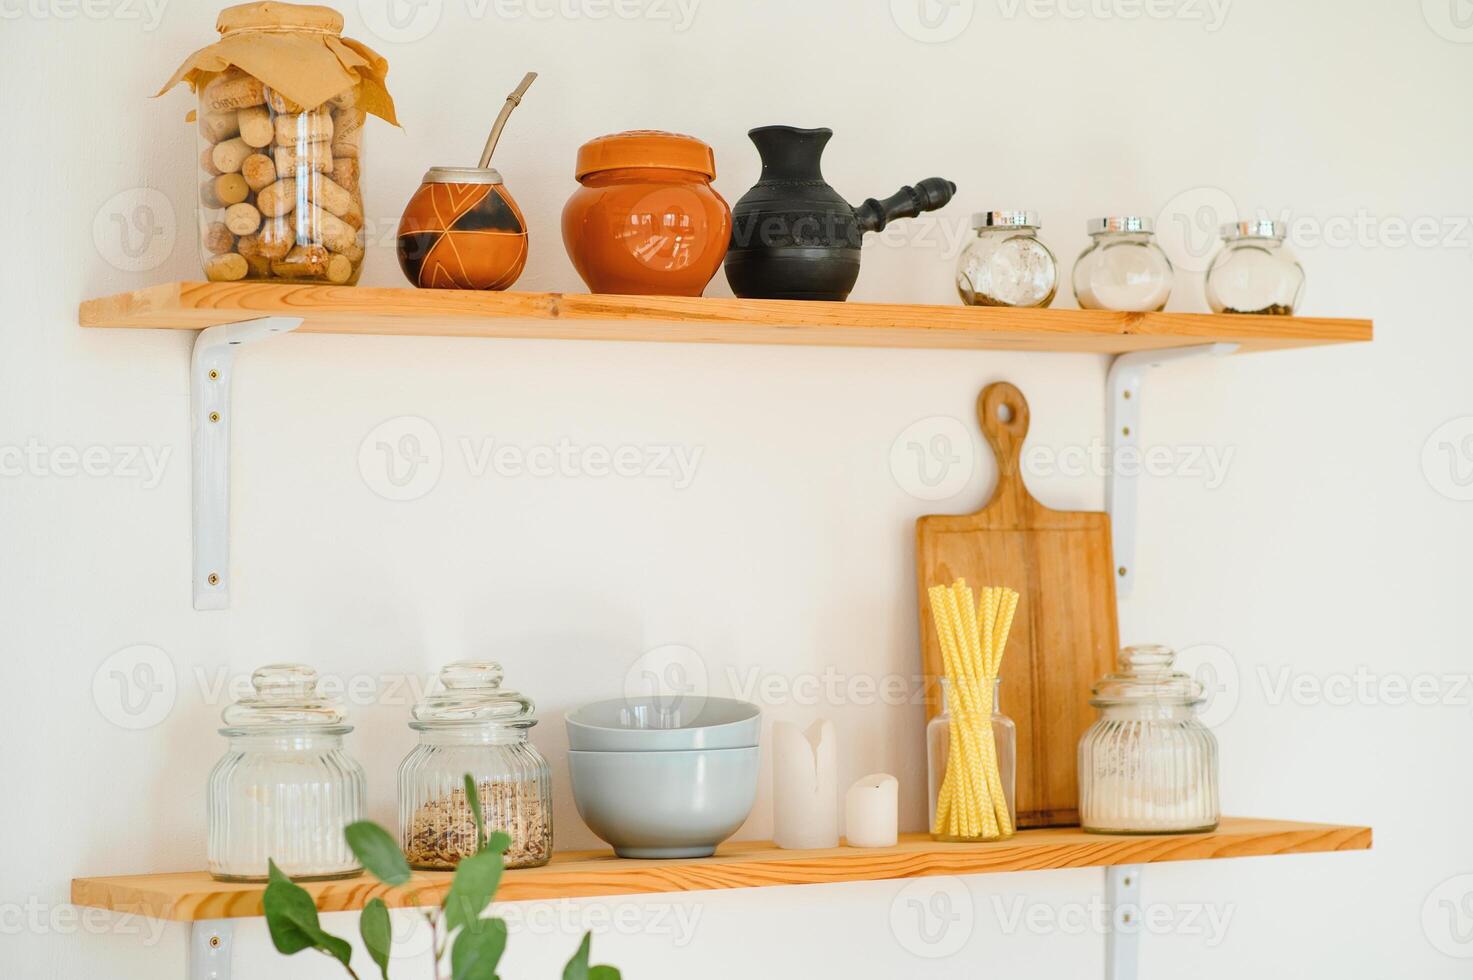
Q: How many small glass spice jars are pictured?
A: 3